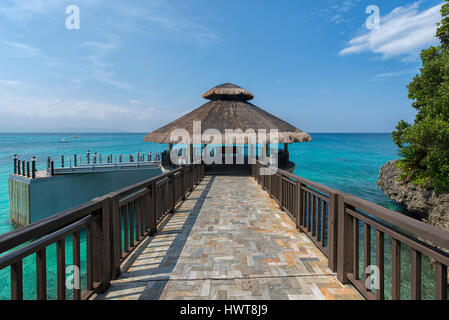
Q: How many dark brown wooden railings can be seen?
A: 2